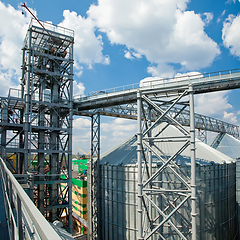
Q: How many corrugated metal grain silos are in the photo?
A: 2